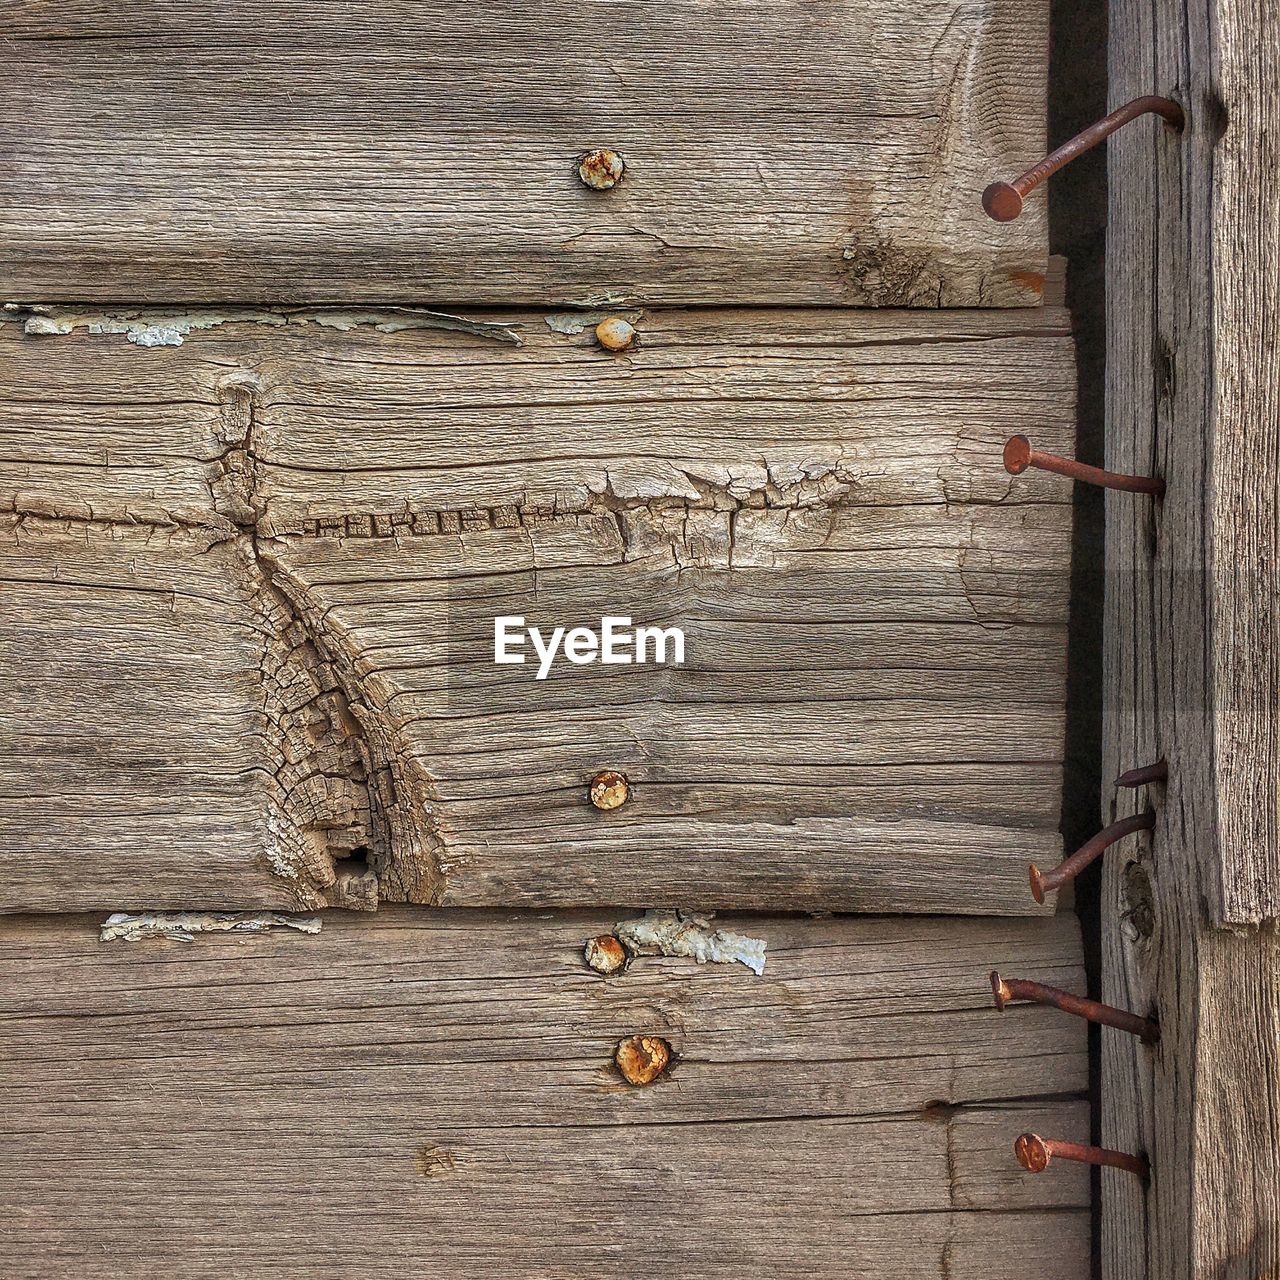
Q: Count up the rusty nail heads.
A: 10